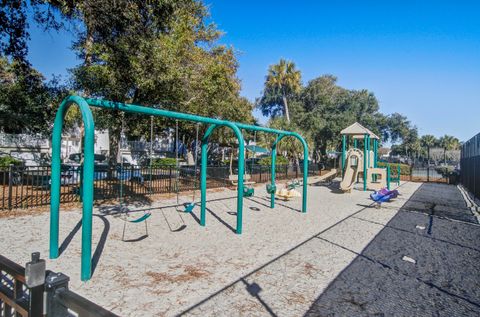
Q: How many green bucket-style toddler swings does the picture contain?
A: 2